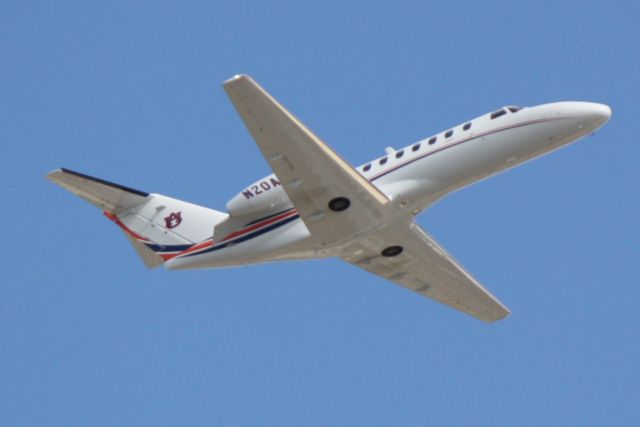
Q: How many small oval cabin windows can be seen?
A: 7